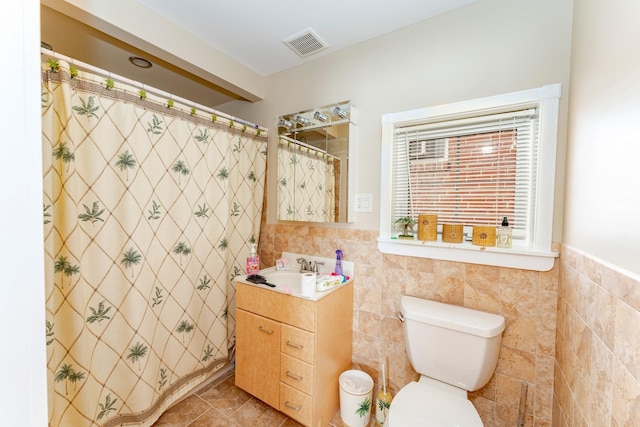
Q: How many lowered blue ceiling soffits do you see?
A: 0